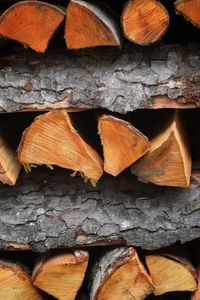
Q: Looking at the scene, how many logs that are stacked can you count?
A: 14